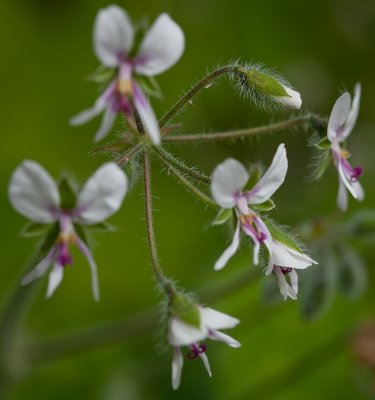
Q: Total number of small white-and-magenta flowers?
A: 6